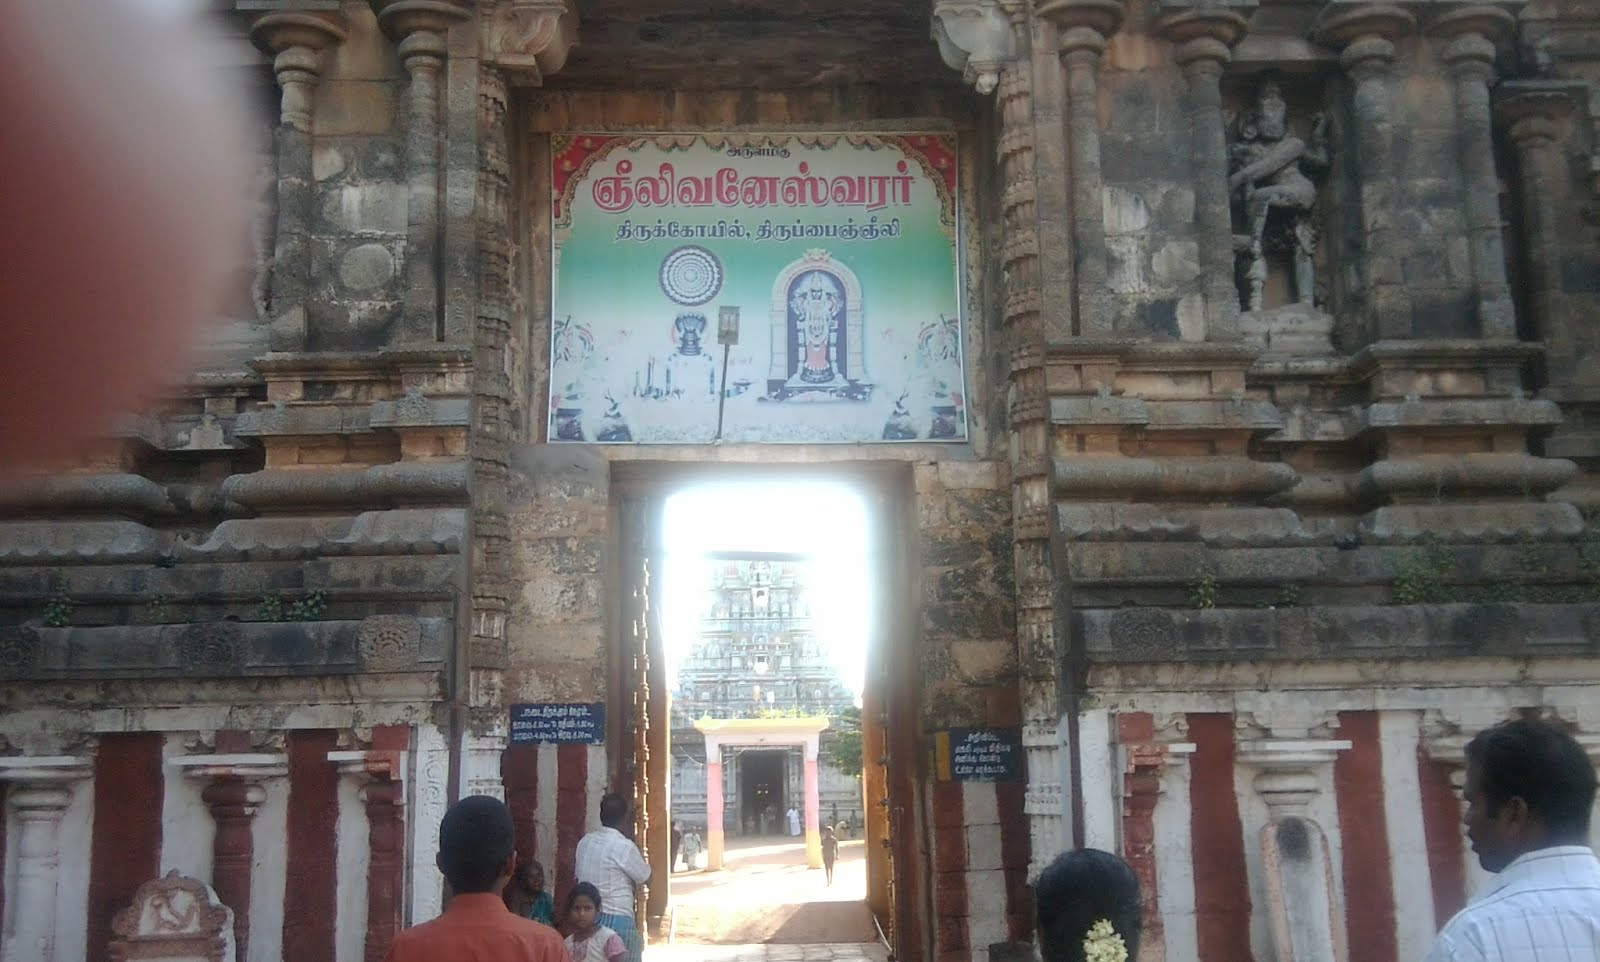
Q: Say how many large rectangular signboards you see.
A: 1